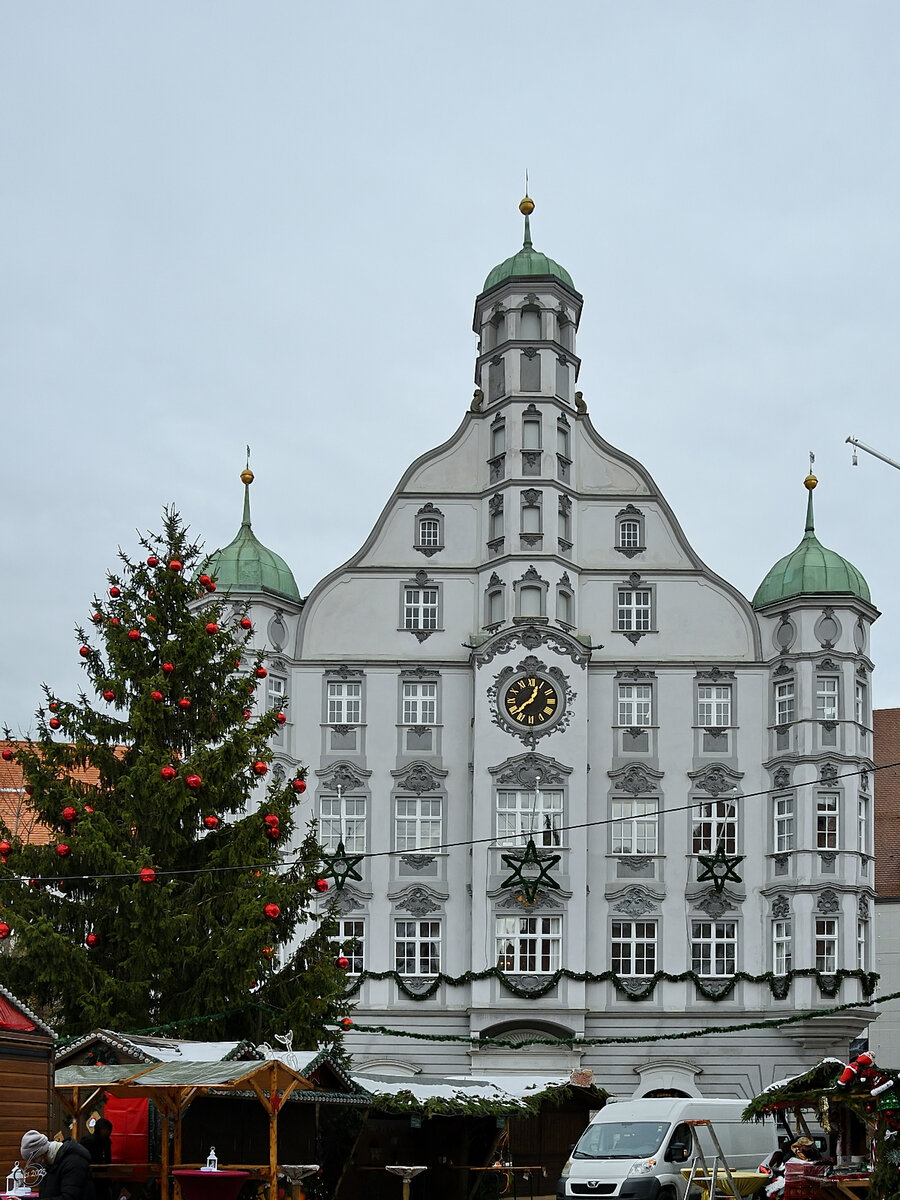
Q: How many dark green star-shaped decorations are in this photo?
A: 3